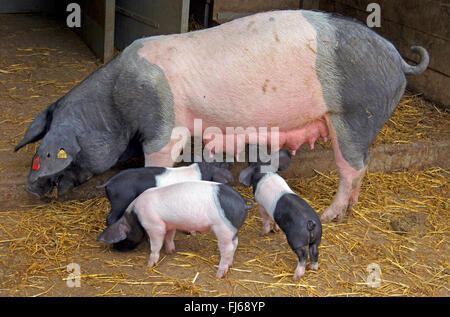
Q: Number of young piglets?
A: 3